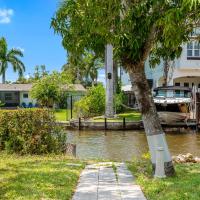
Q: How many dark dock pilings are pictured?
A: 3